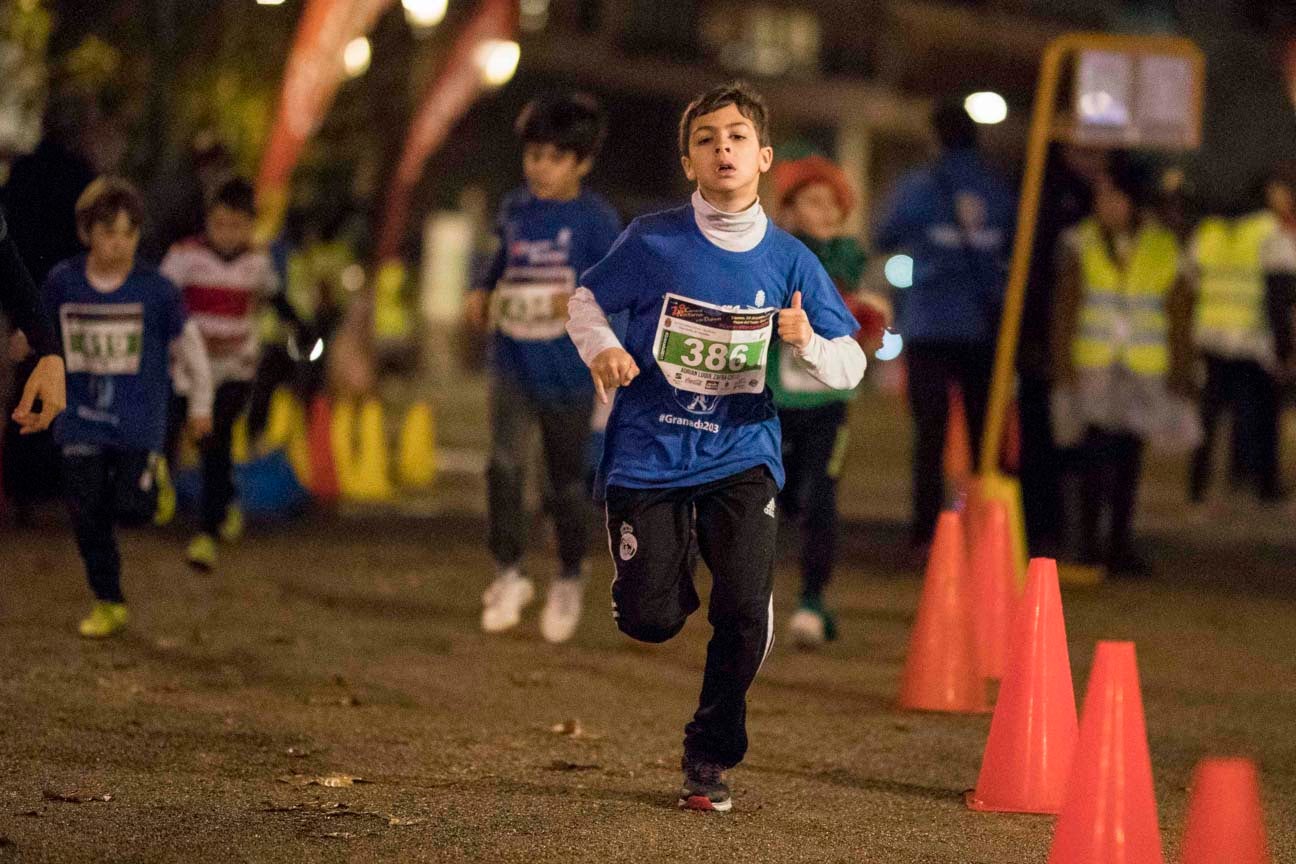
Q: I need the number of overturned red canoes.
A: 0